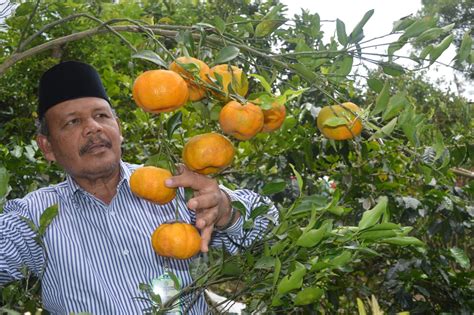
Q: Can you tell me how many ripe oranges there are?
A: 9